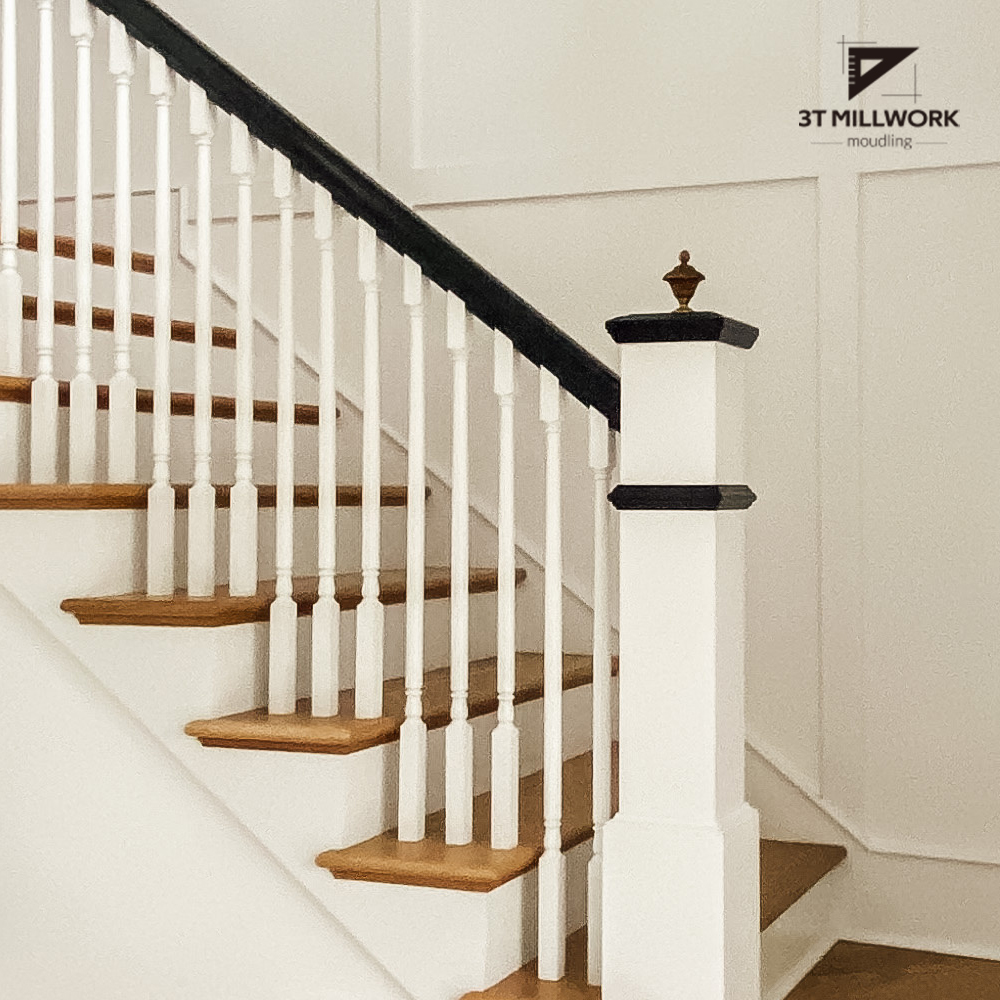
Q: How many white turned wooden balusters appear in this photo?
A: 15